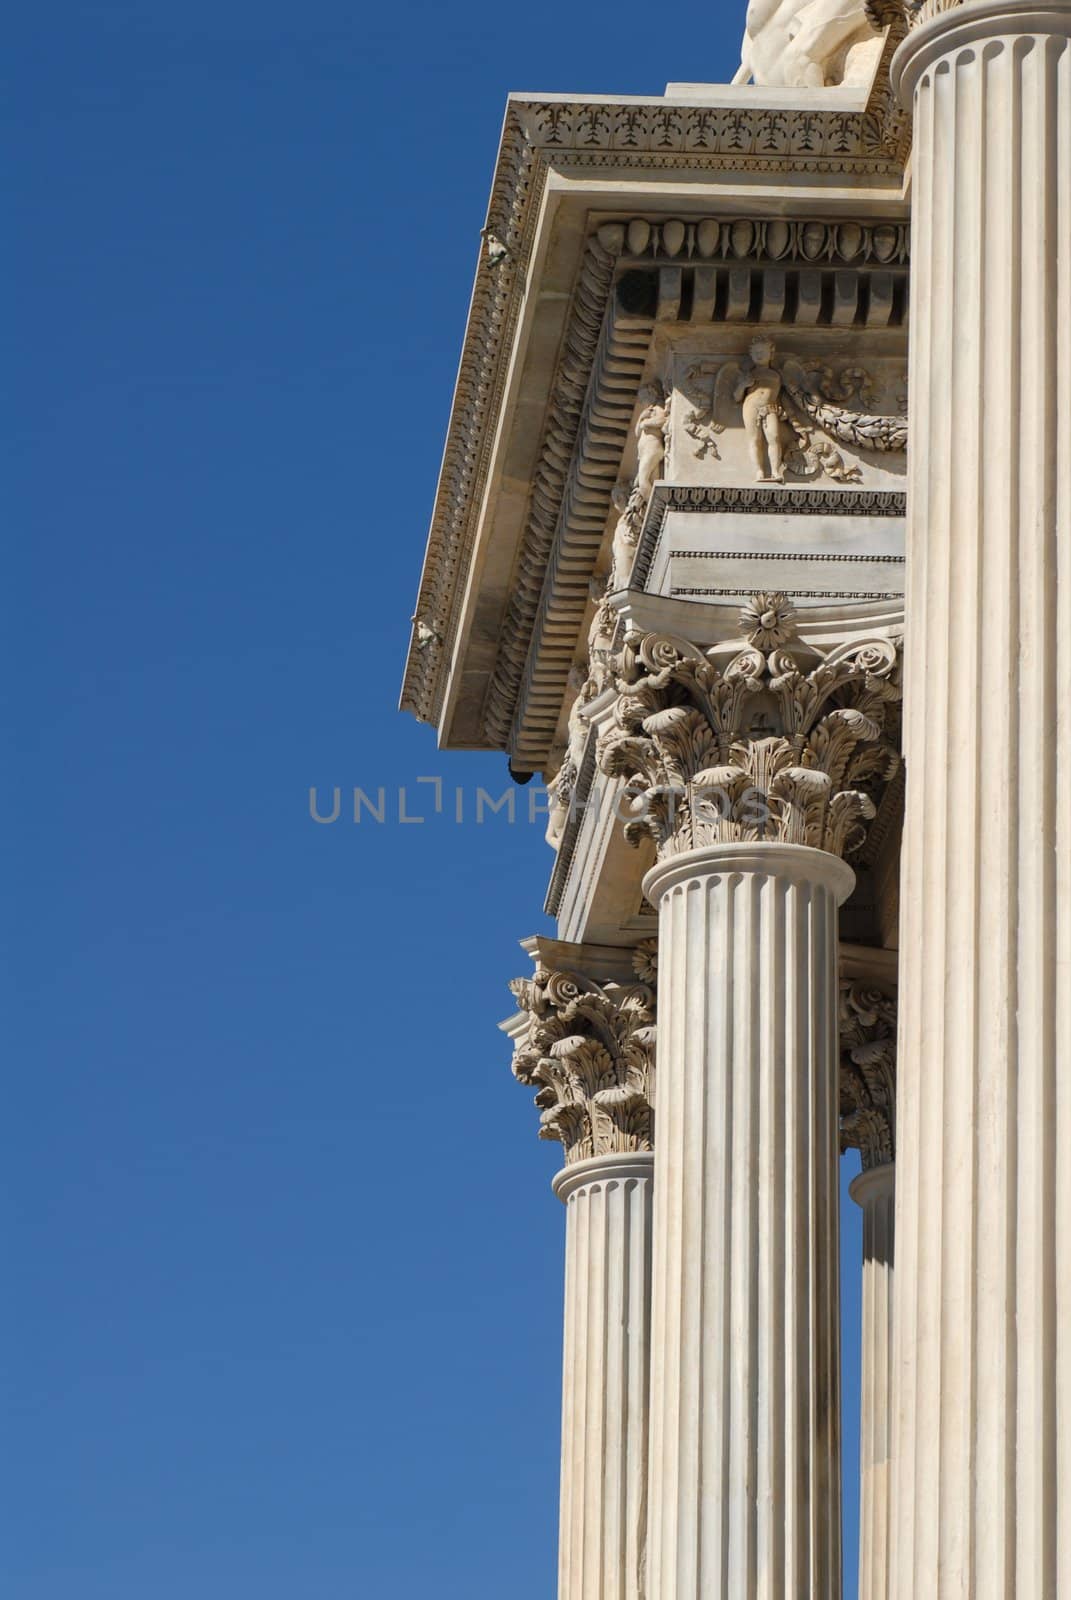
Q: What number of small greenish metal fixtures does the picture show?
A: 2